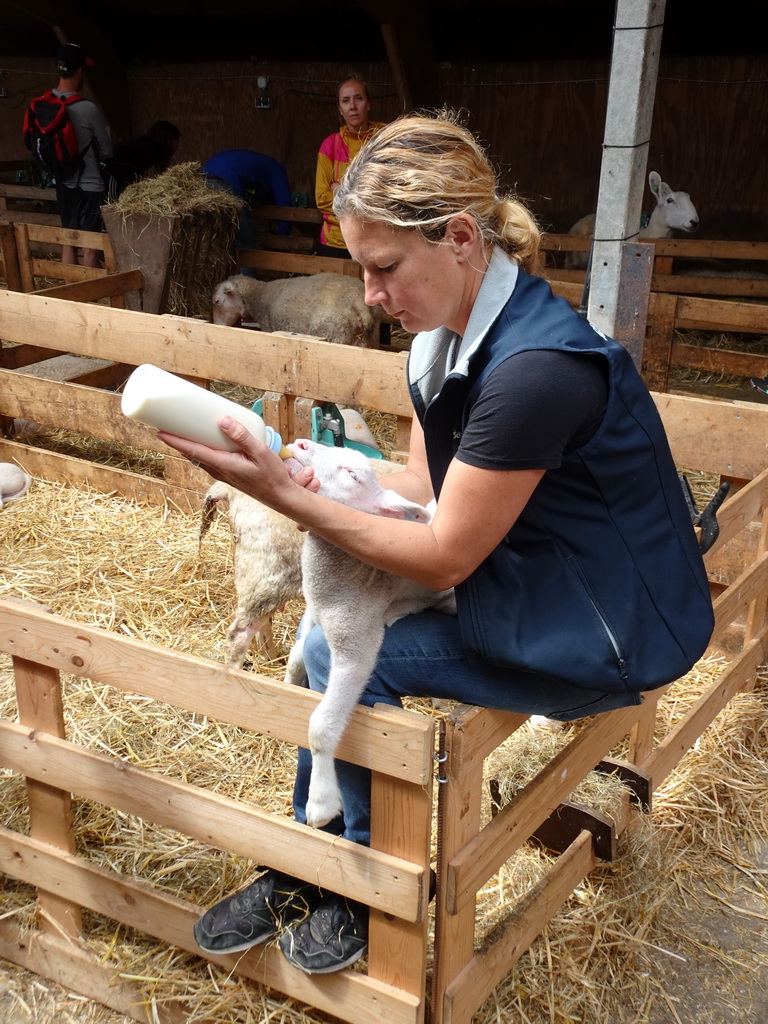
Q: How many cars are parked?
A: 0